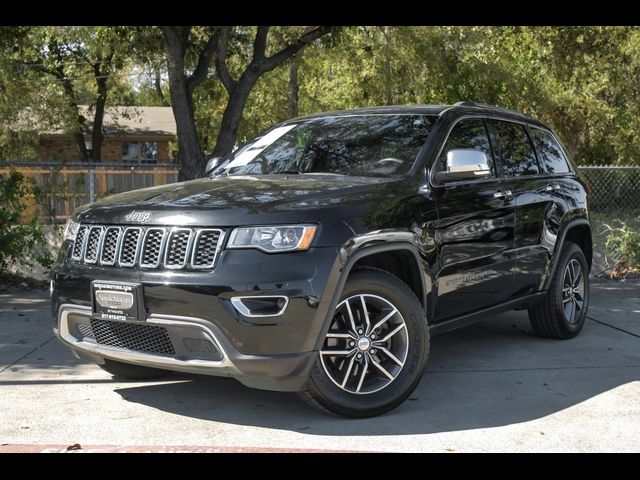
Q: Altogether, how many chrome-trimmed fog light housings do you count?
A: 1